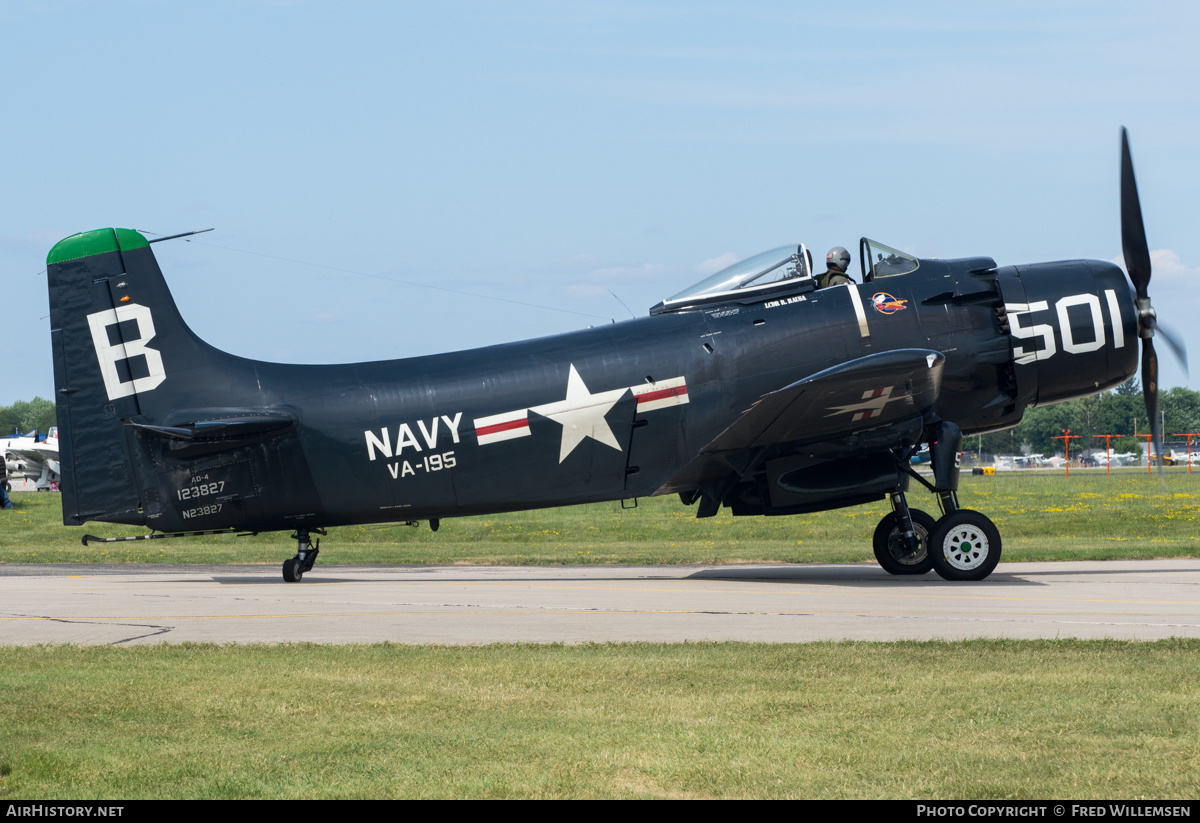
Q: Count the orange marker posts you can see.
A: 4